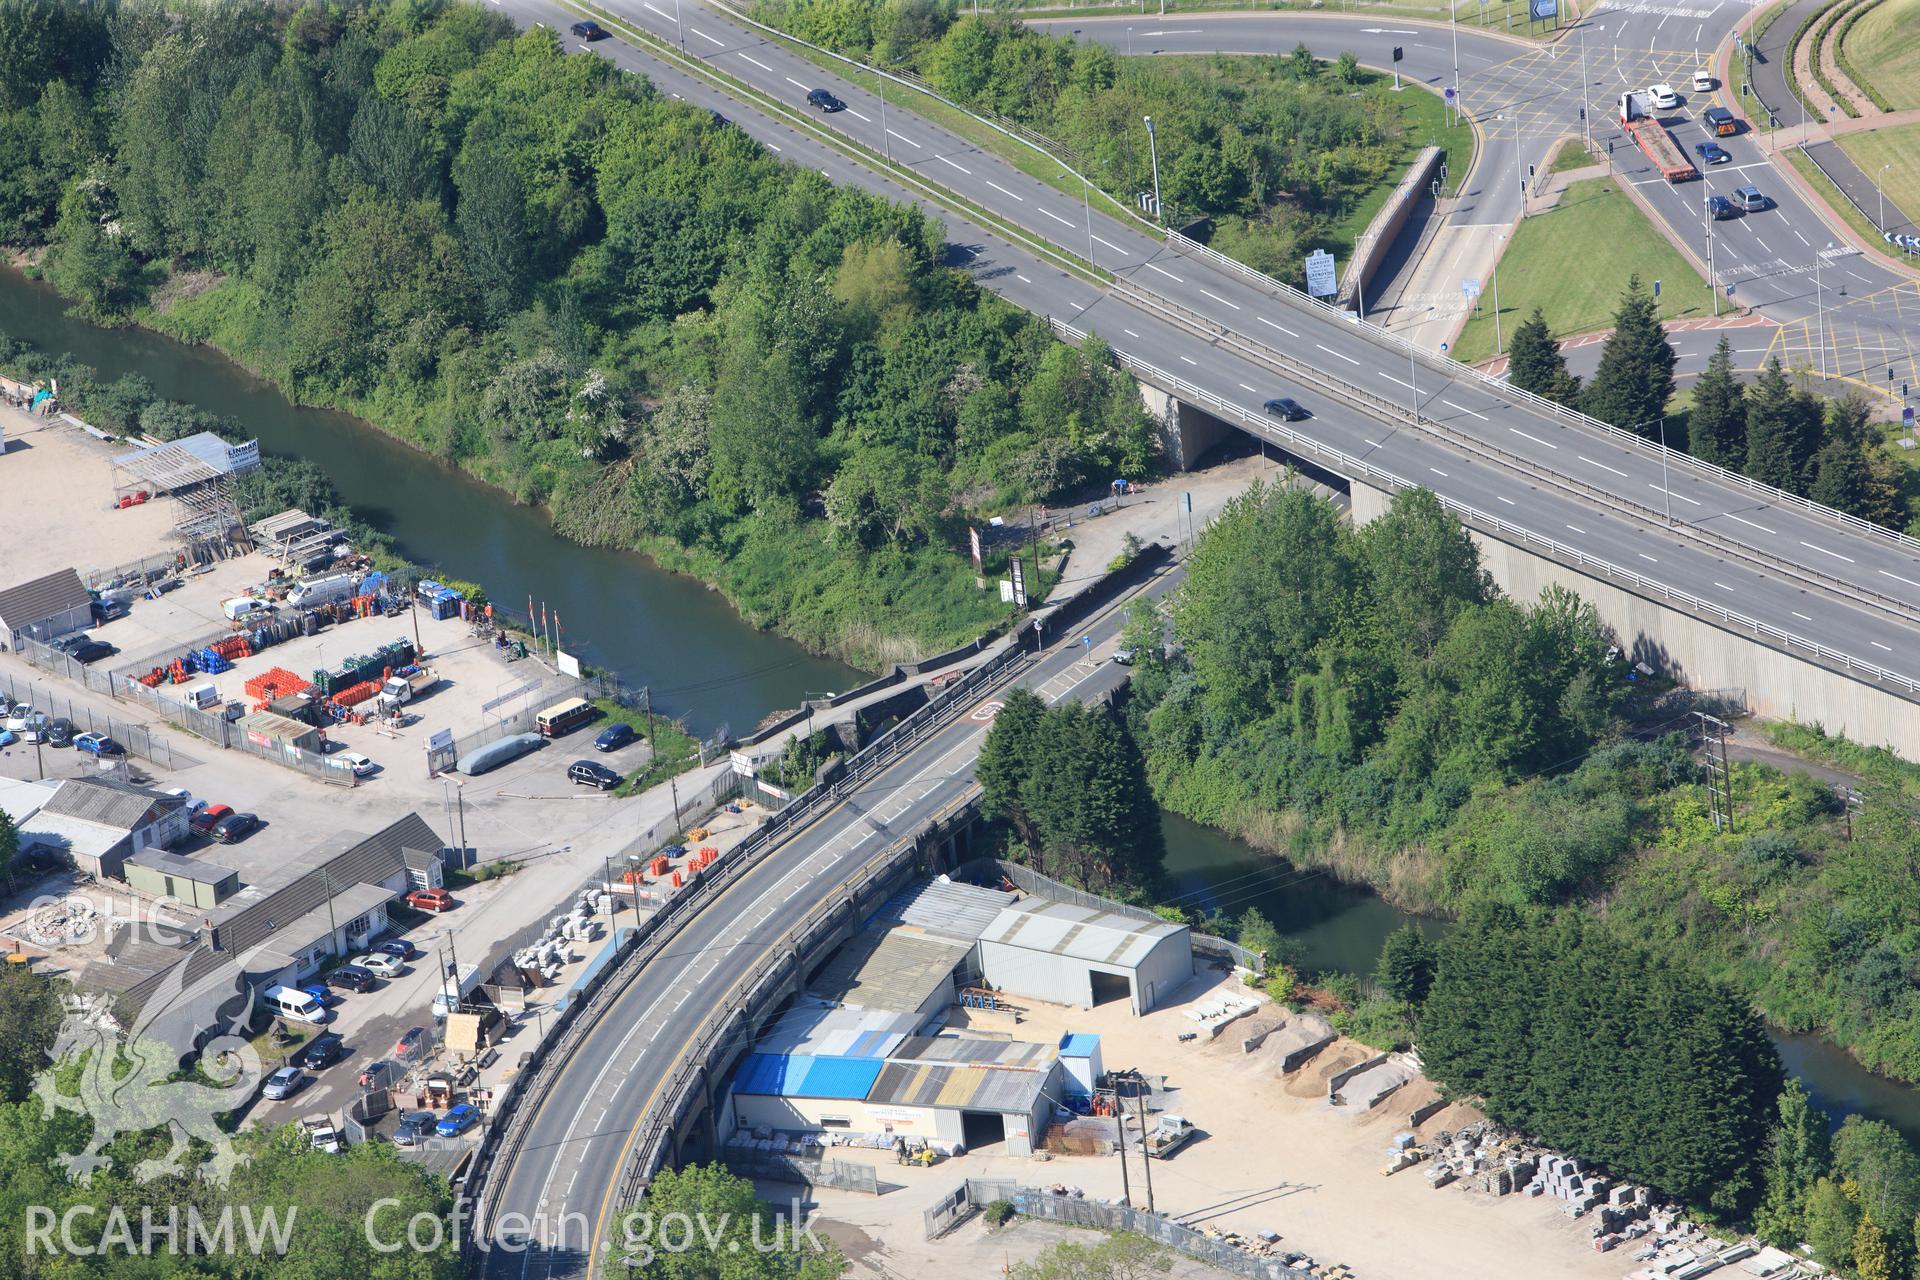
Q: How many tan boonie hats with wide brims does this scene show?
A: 0